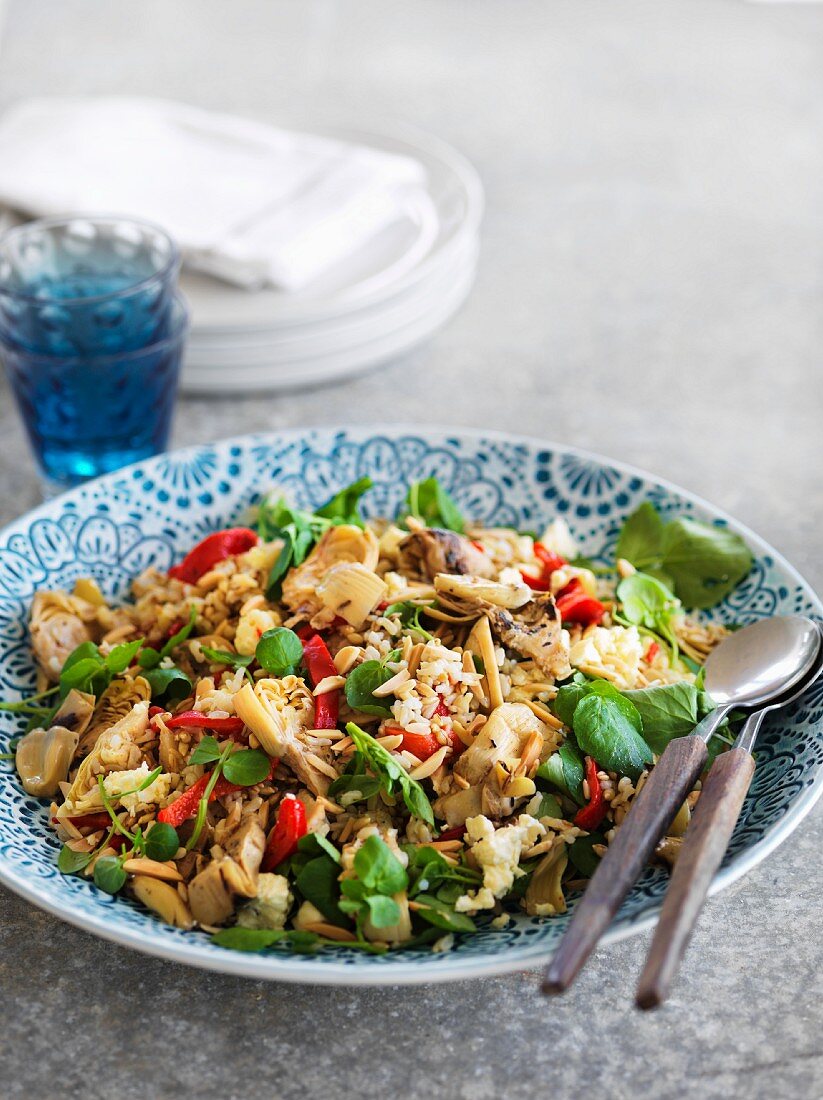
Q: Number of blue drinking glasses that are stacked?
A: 2